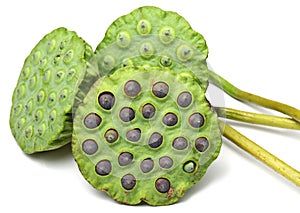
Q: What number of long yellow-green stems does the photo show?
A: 3